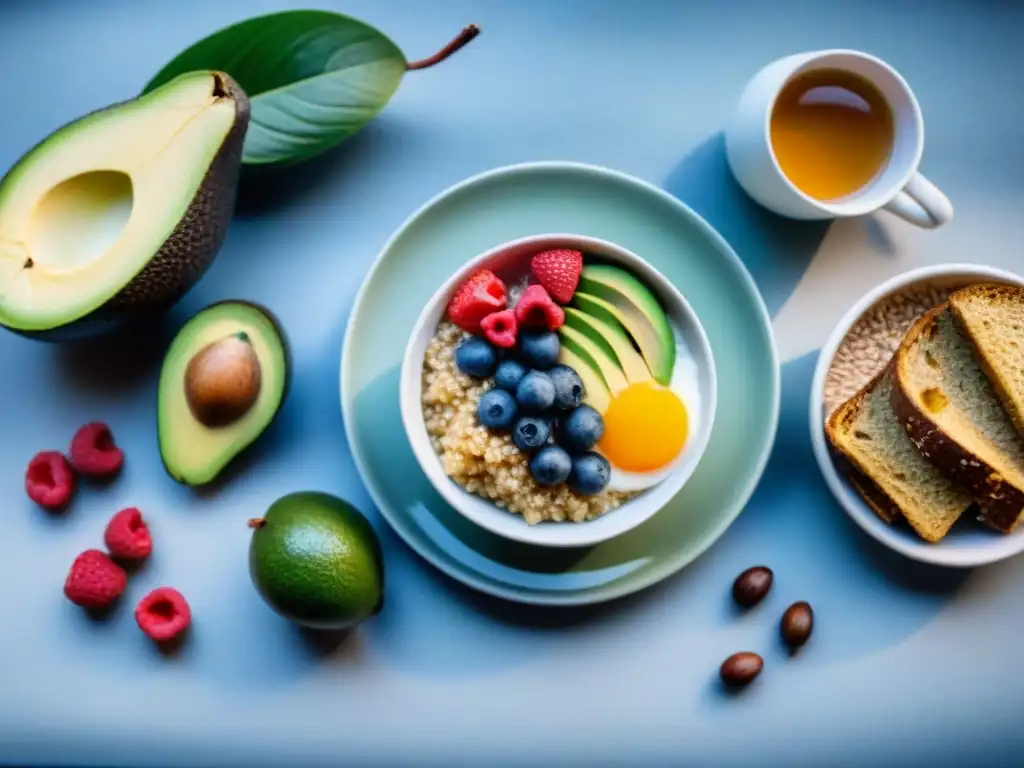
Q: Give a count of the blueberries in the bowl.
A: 10